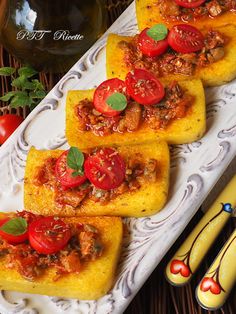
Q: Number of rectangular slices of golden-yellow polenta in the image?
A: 5